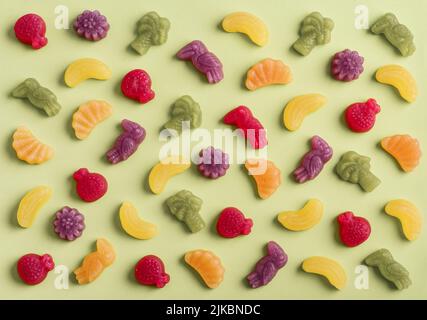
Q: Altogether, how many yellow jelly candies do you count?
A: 10